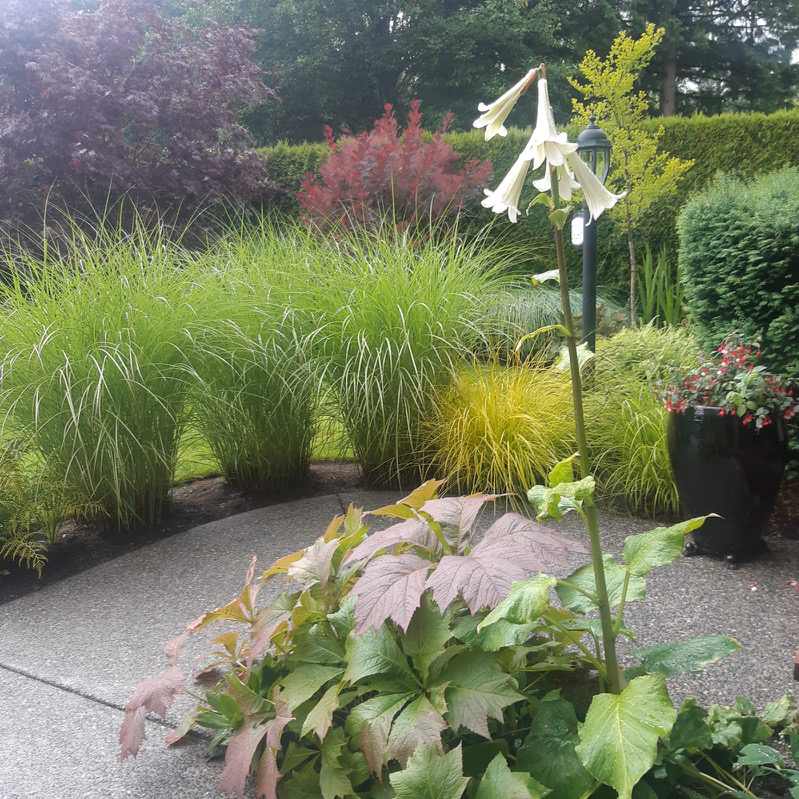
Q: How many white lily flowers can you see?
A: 5